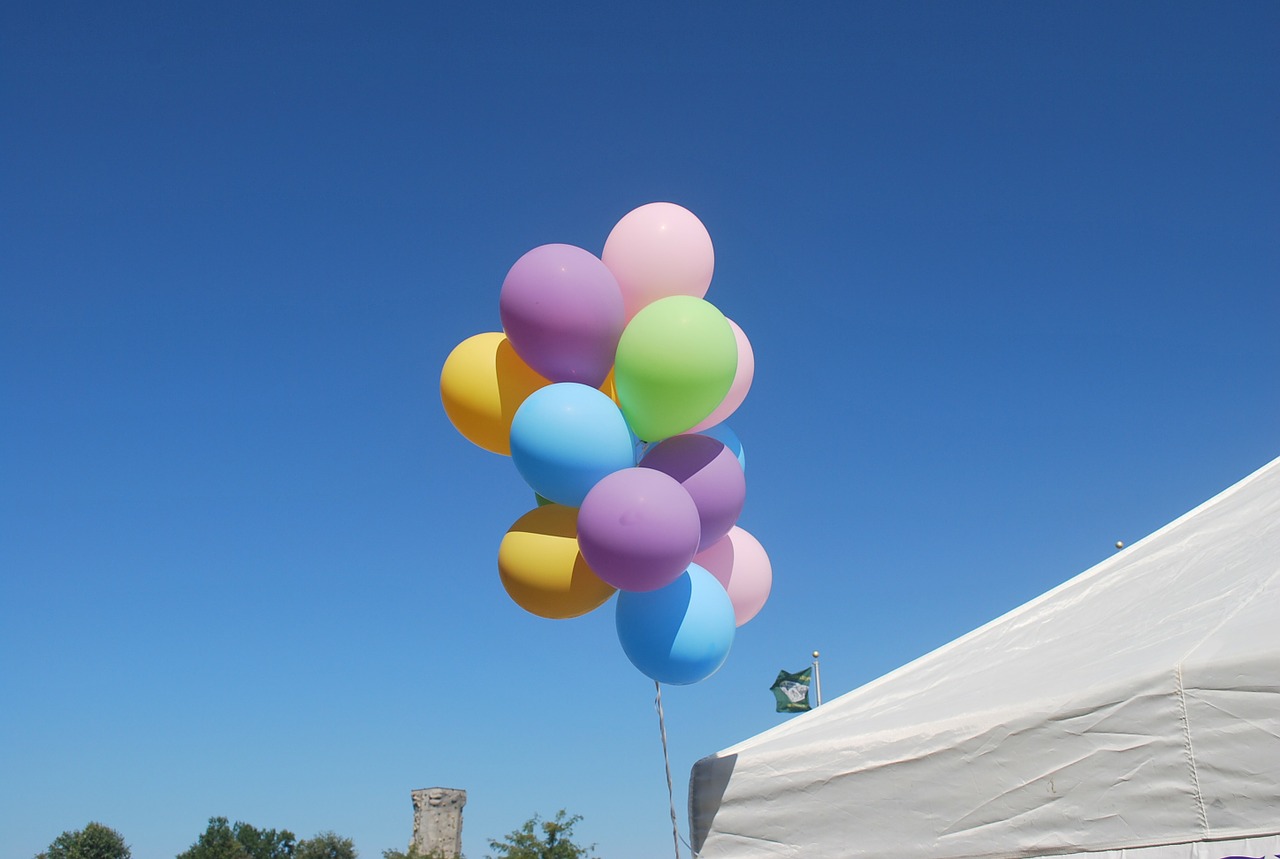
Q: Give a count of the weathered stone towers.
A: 1